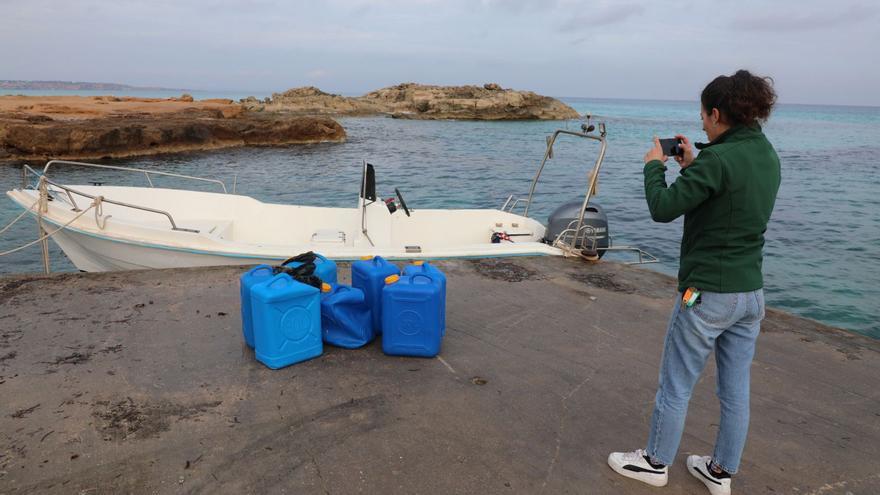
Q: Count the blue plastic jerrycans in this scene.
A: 7